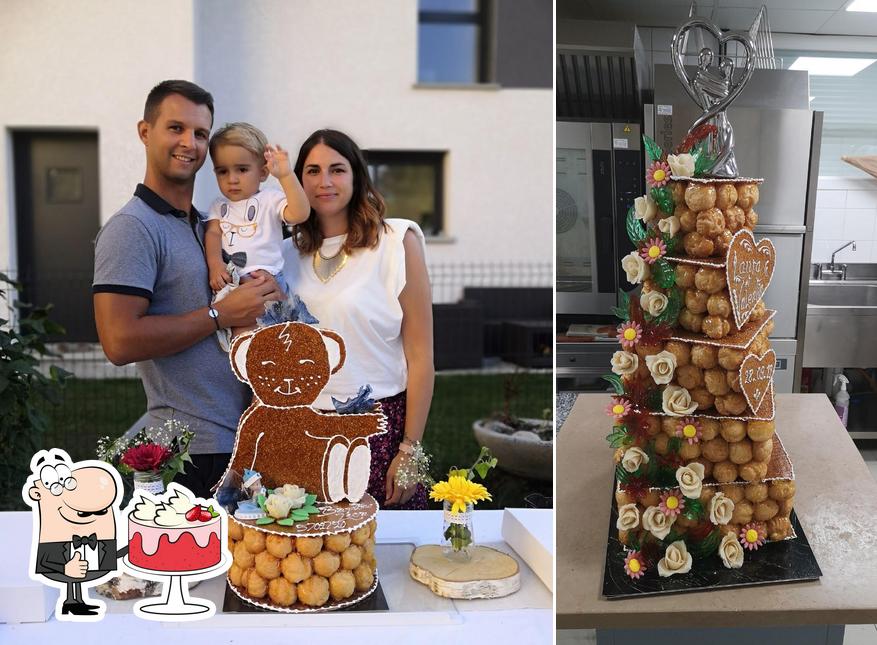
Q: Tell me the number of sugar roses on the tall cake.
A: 15